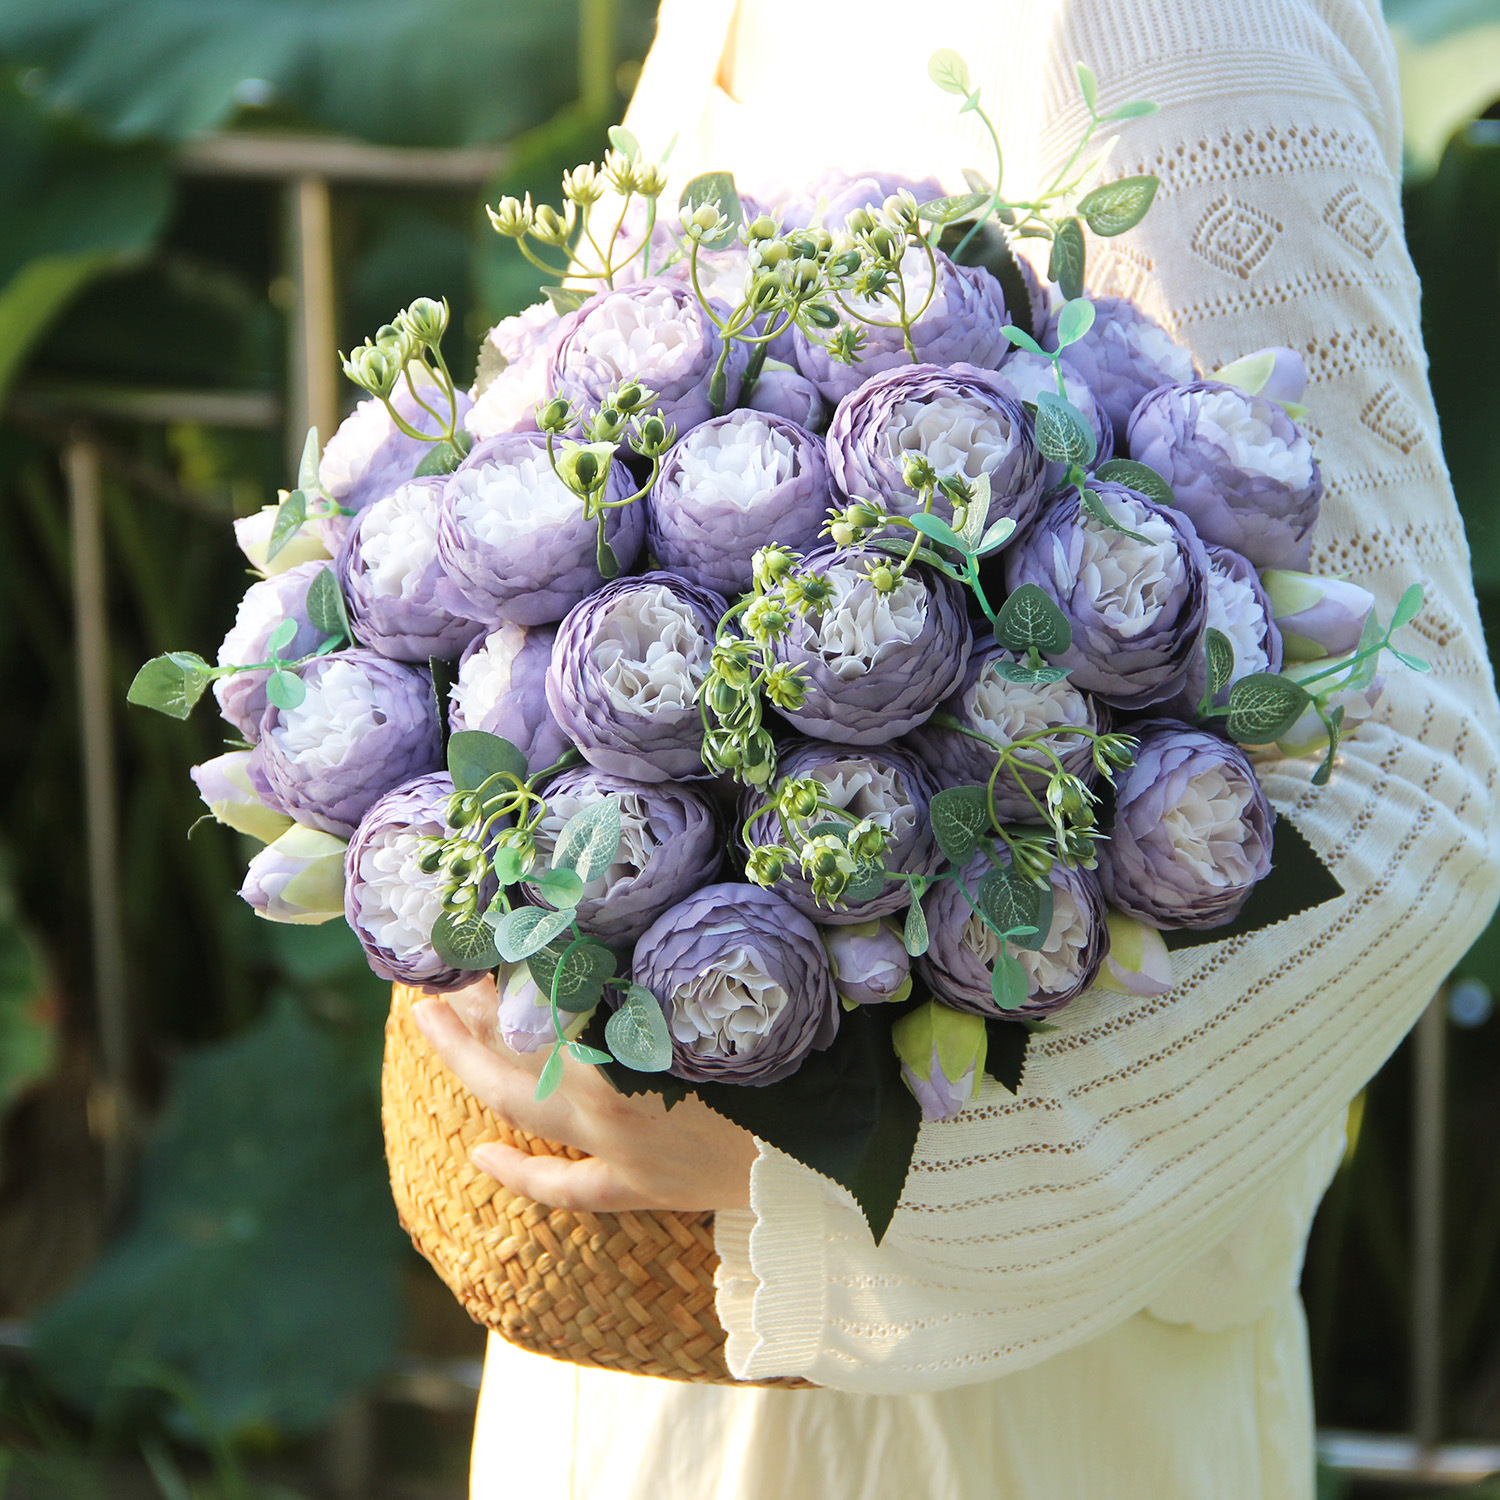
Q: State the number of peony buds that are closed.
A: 11